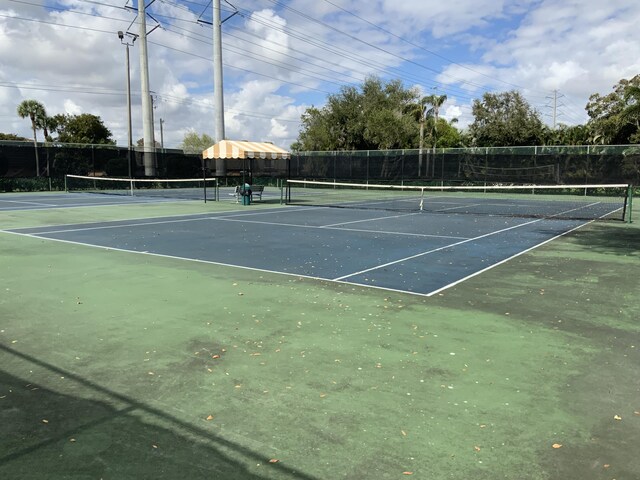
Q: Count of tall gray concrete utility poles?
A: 2